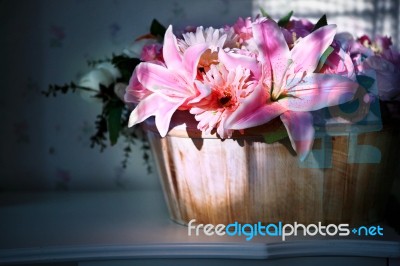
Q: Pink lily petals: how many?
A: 12